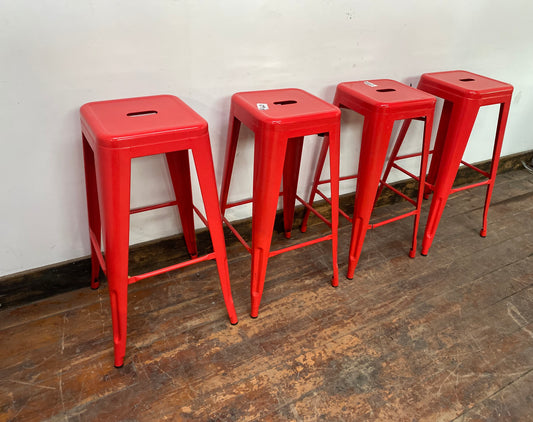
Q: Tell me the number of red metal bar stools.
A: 4